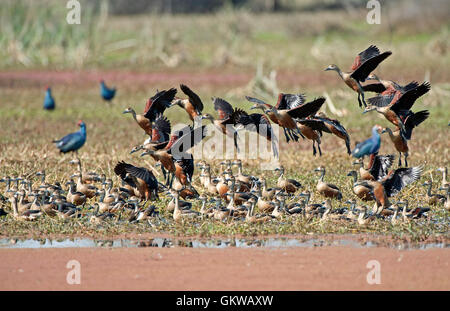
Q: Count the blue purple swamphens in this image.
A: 4